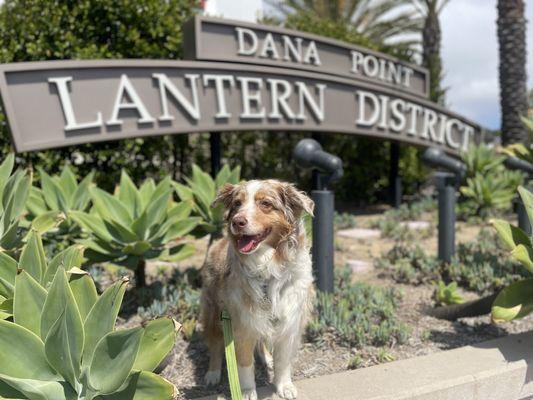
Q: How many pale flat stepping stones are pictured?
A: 3